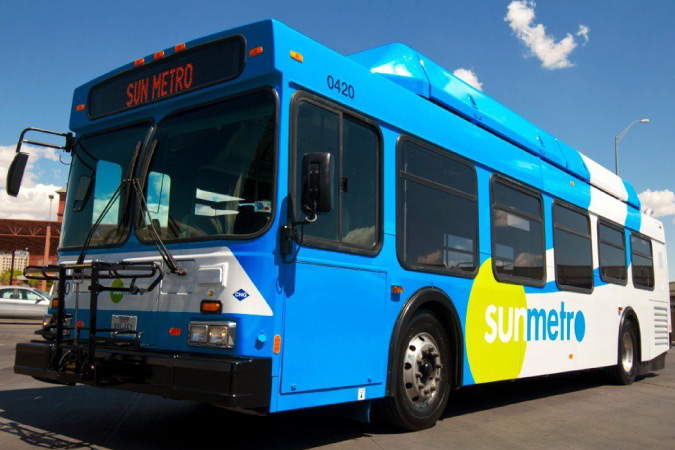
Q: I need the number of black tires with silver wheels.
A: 2